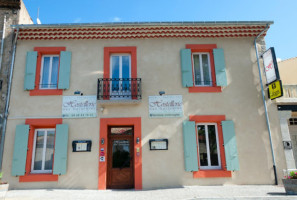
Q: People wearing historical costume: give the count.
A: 0